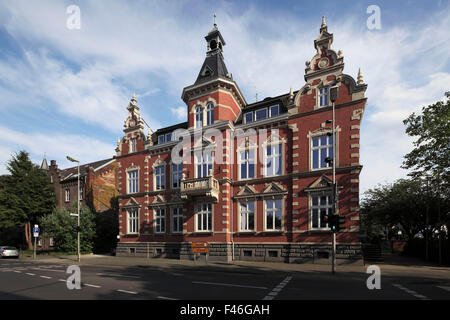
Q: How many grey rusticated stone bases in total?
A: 1